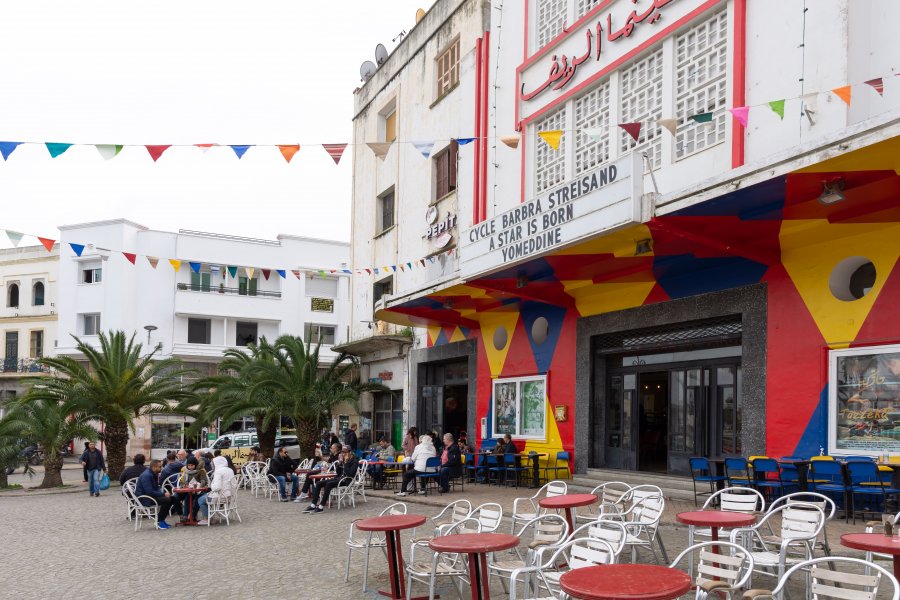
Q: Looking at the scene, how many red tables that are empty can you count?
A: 6